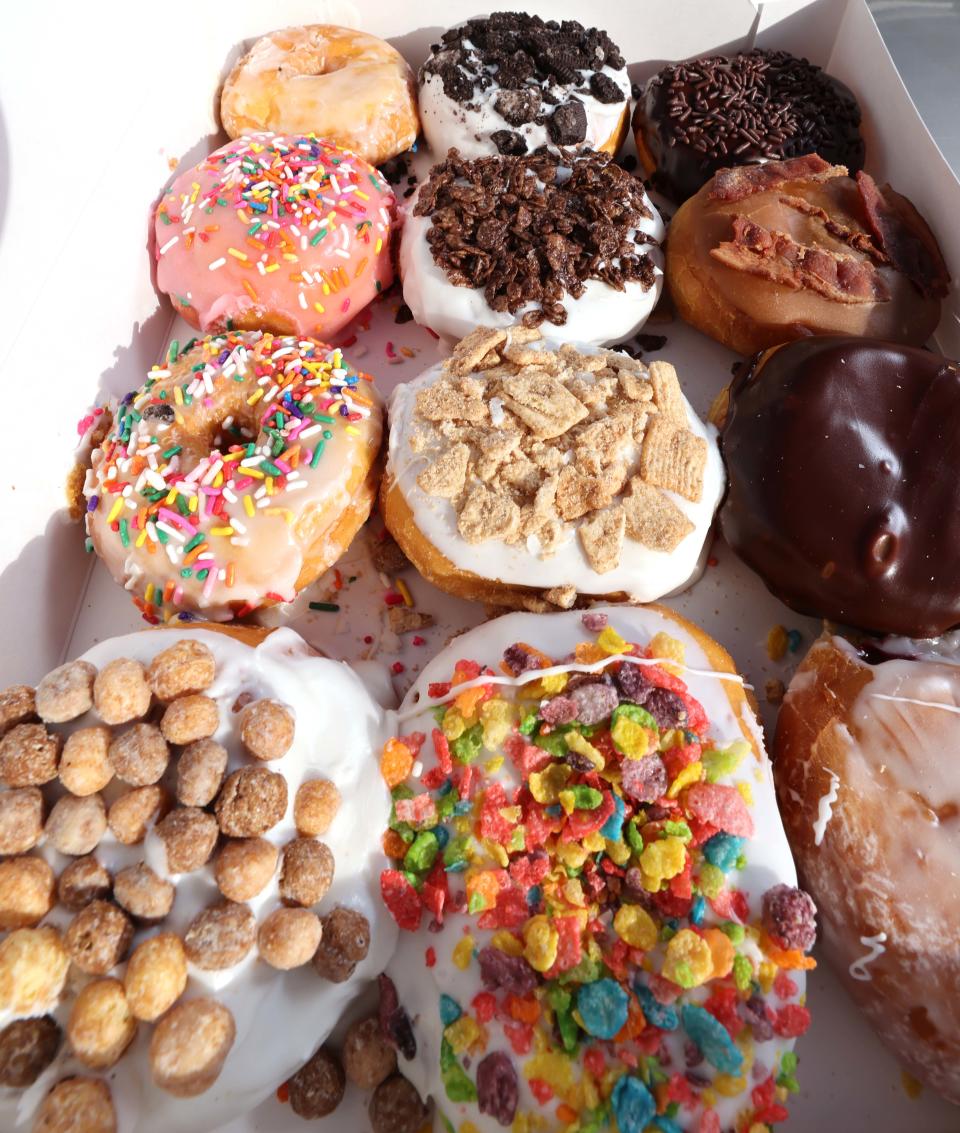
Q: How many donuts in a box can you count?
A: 12